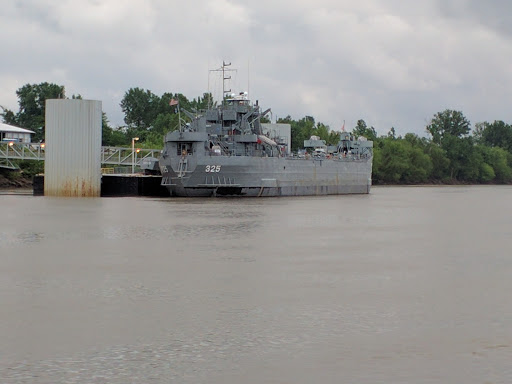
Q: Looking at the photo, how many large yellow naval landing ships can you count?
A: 0